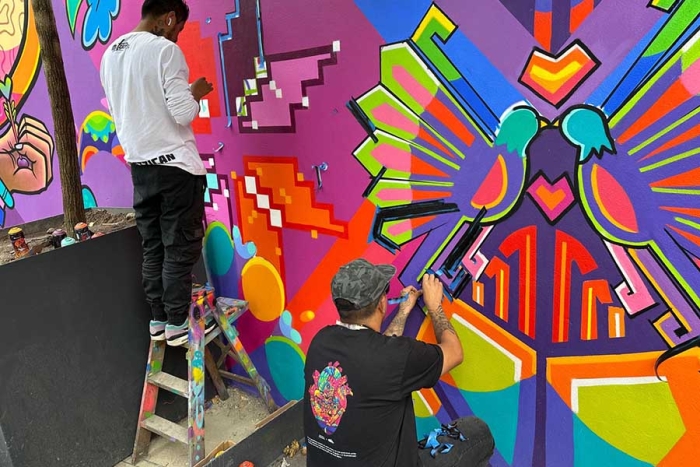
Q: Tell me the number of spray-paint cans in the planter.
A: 5